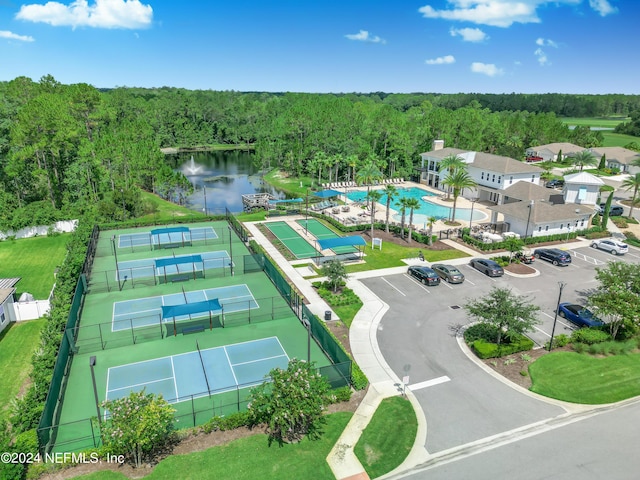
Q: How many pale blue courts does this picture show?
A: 4